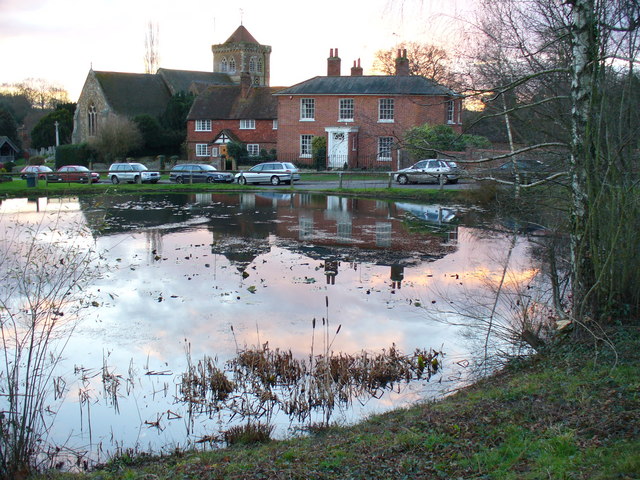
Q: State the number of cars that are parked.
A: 7